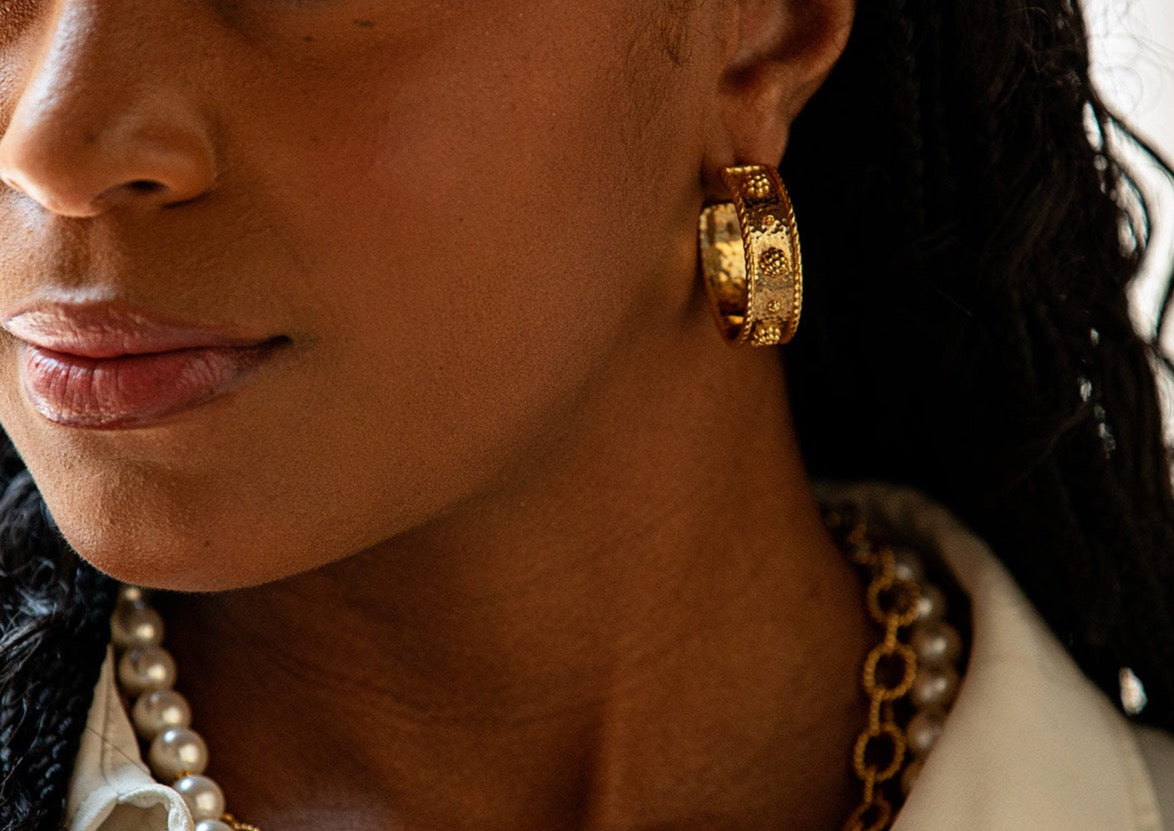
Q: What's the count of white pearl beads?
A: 13